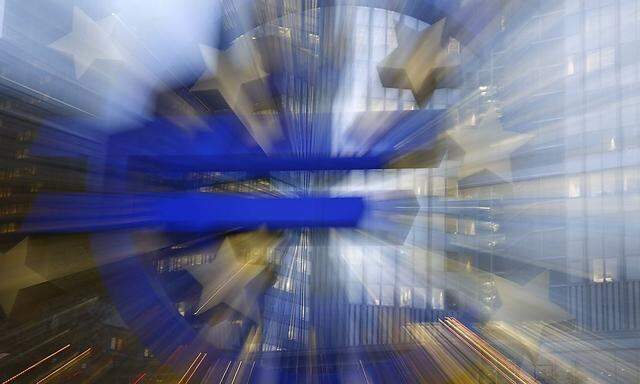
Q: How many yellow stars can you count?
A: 7